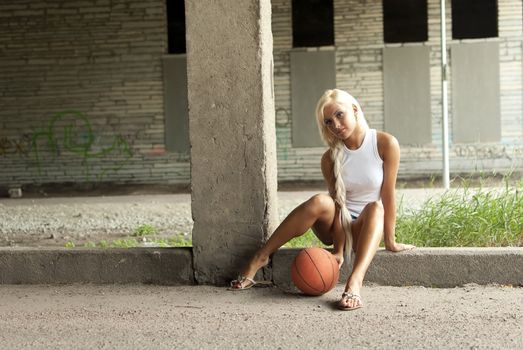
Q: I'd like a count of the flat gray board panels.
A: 4